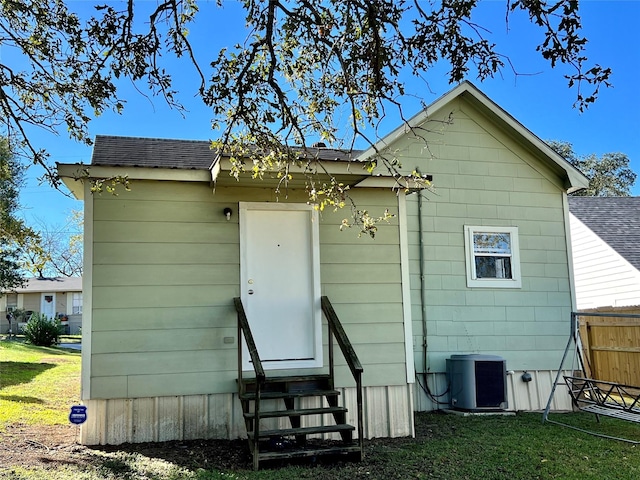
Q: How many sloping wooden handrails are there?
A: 2